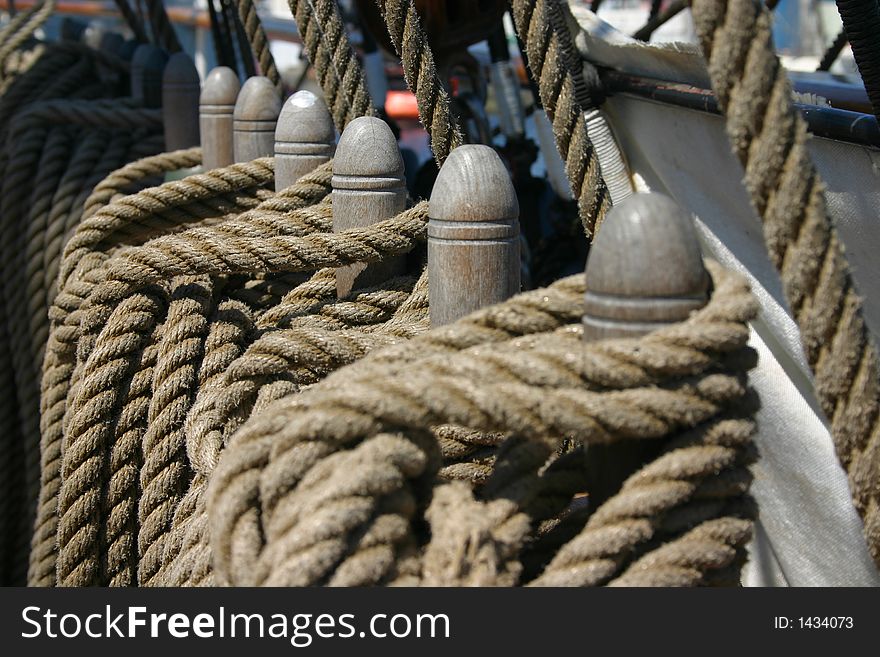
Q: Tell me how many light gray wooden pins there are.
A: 6